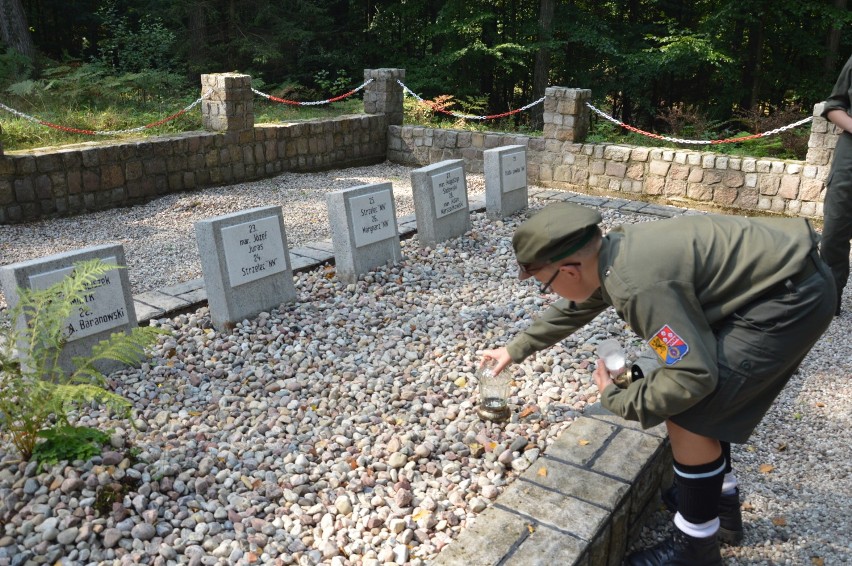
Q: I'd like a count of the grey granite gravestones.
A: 5